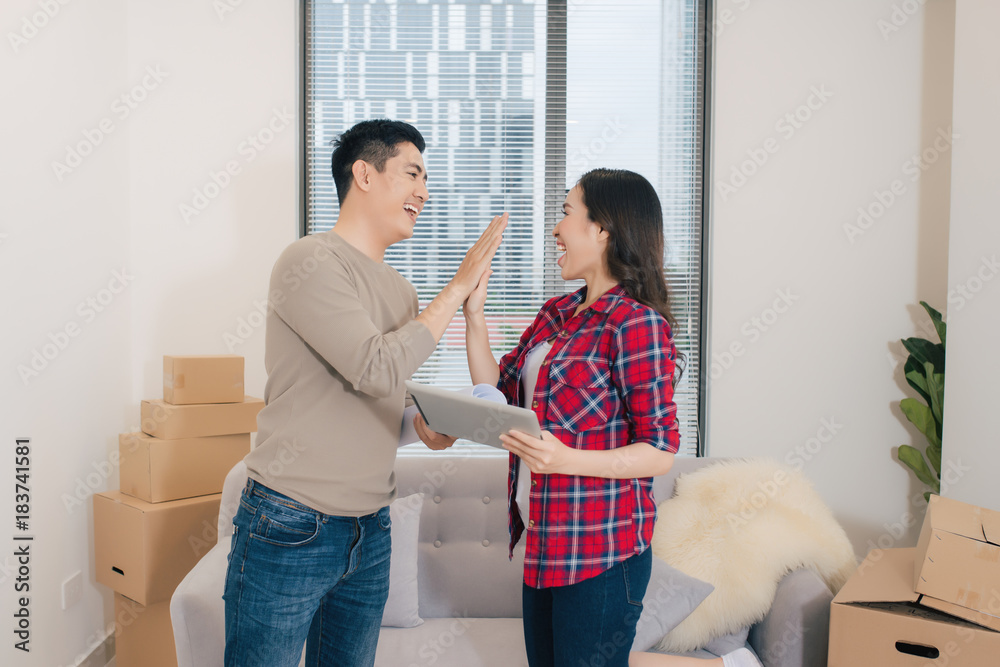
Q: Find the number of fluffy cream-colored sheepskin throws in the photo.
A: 1